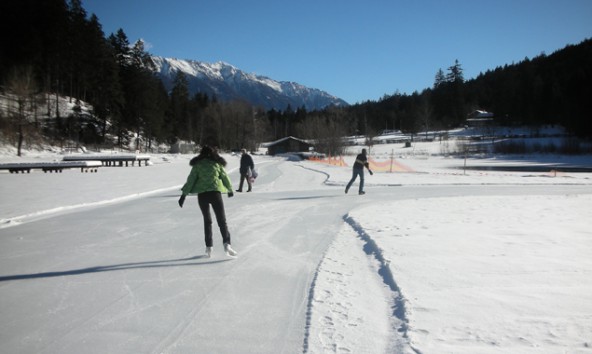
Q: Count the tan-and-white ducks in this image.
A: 0